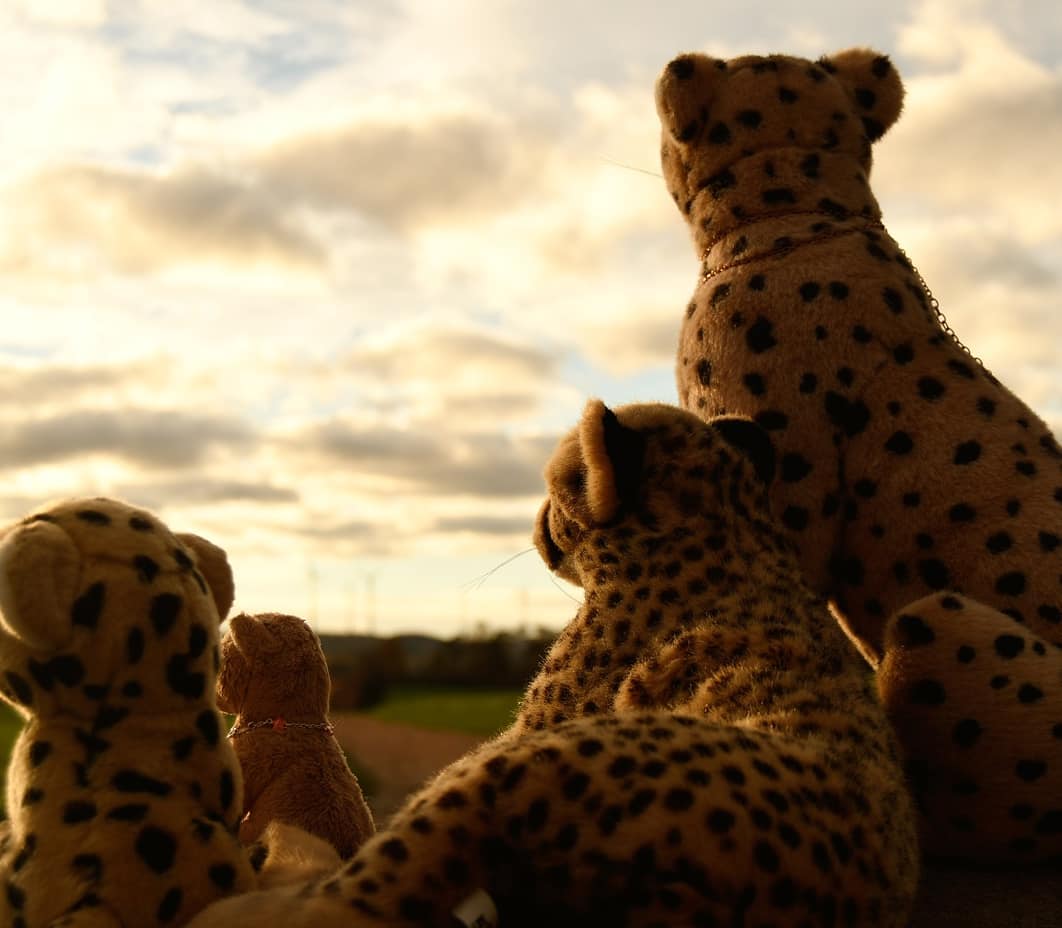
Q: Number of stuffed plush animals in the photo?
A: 4